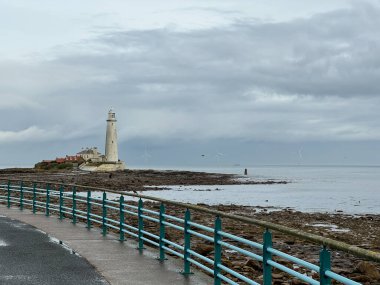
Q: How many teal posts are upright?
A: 15